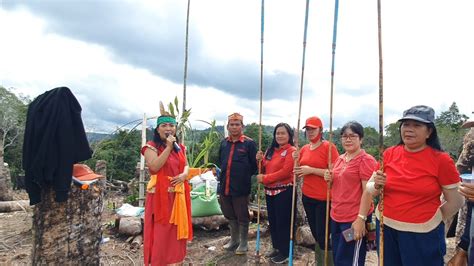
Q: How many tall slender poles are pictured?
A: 5